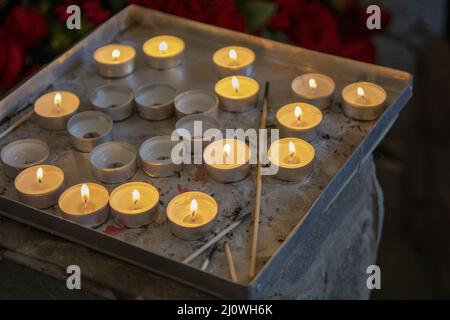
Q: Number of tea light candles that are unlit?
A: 8